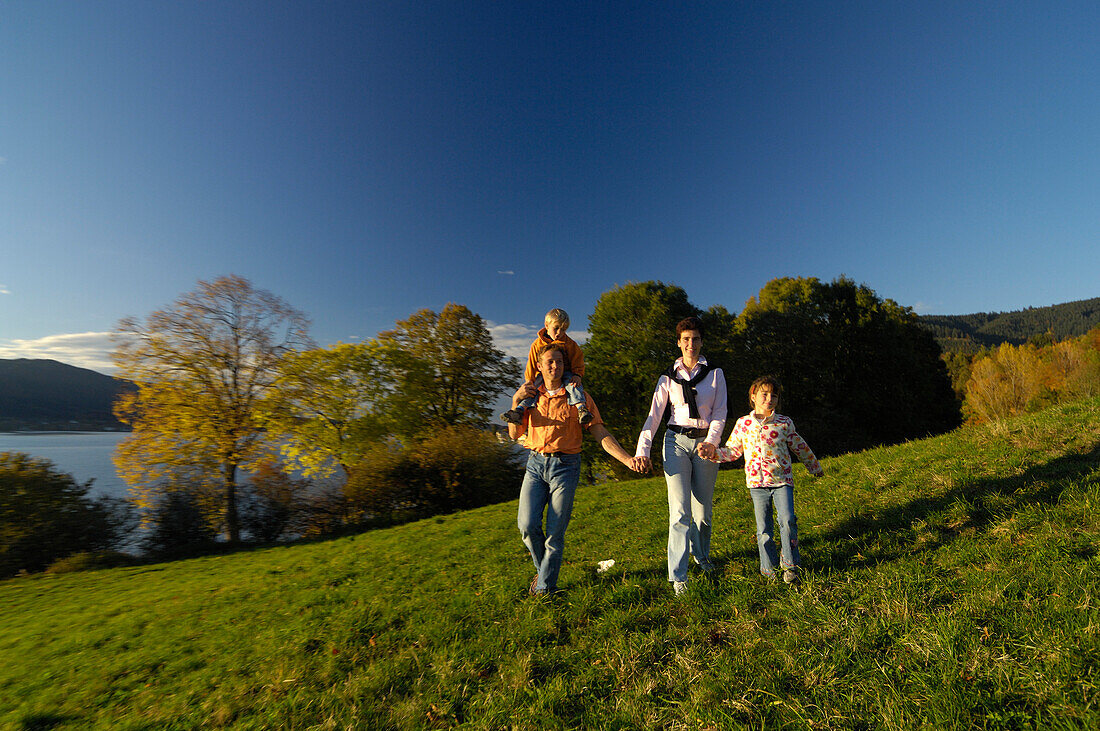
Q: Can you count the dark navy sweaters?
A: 1